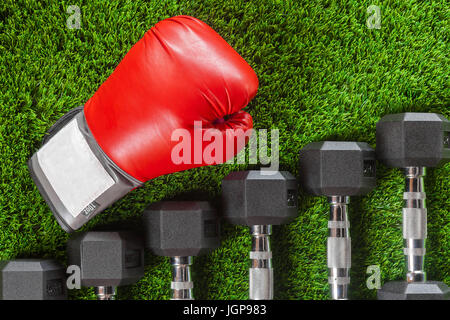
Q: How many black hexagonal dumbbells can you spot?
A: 6